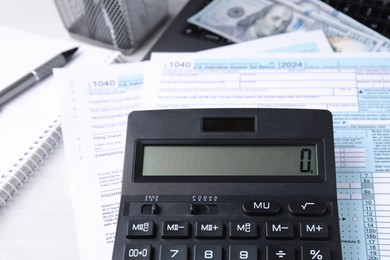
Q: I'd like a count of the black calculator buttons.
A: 14